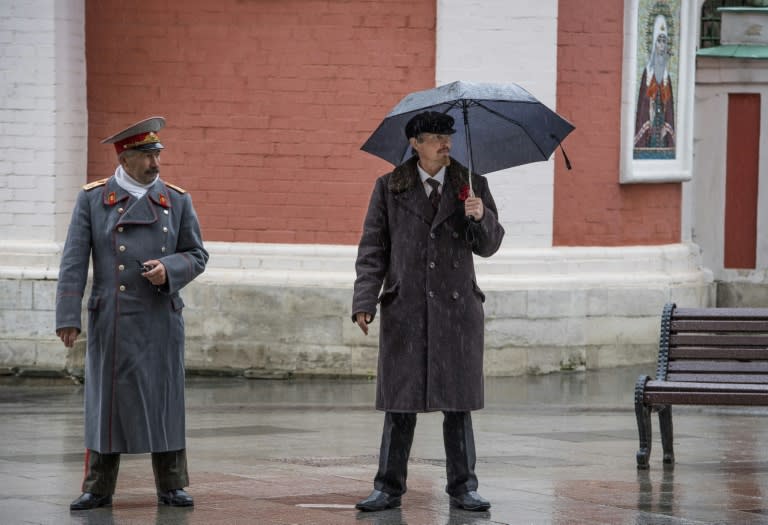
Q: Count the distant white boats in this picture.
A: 0